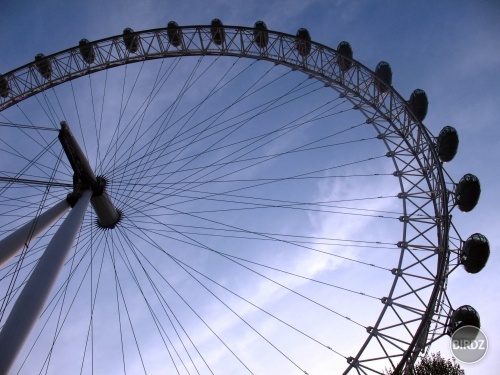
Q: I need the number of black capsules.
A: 15